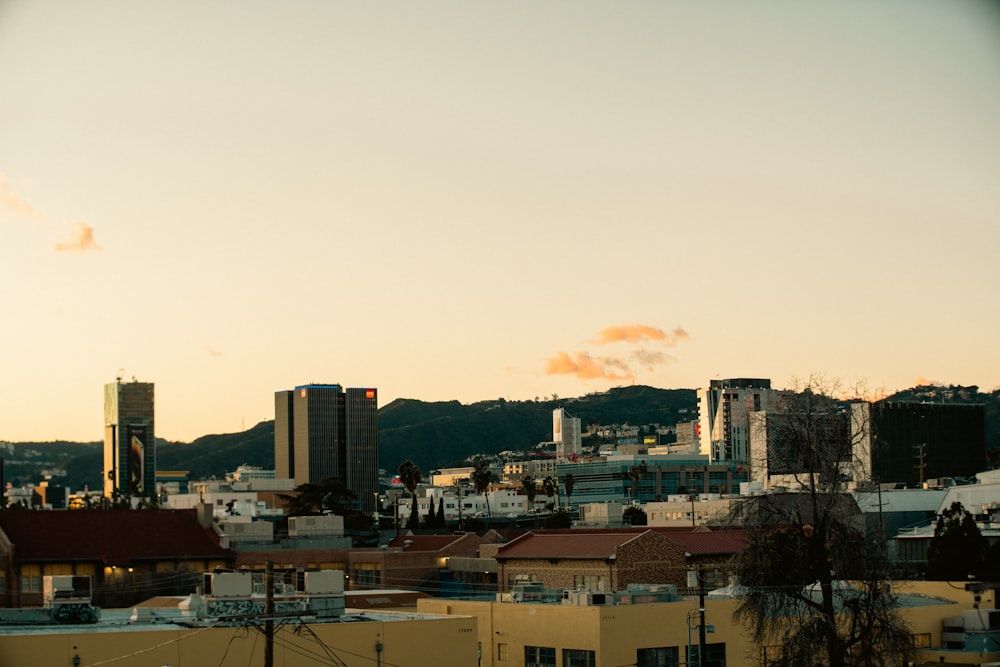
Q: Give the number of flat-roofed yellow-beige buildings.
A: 2